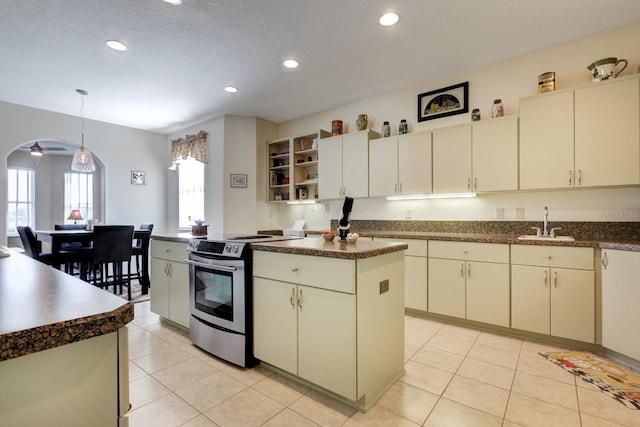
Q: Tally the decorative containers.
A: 8